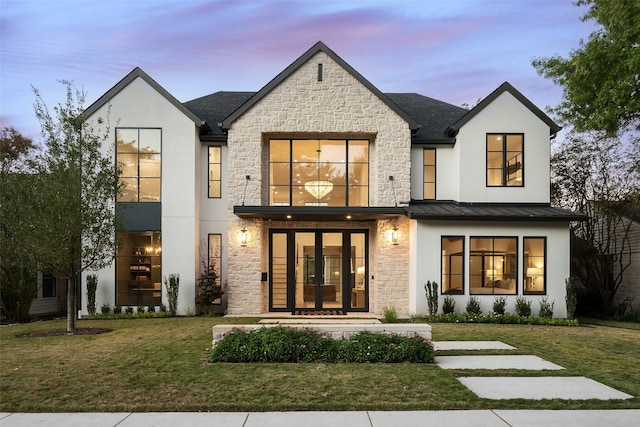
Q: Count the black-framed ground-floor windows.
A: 5